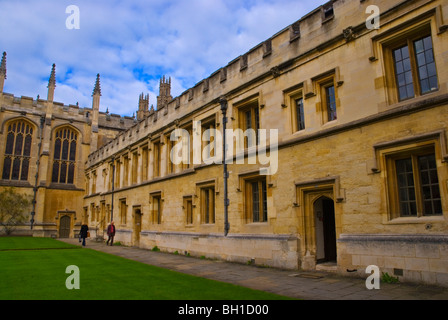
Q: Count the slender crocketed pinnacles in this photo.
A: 3